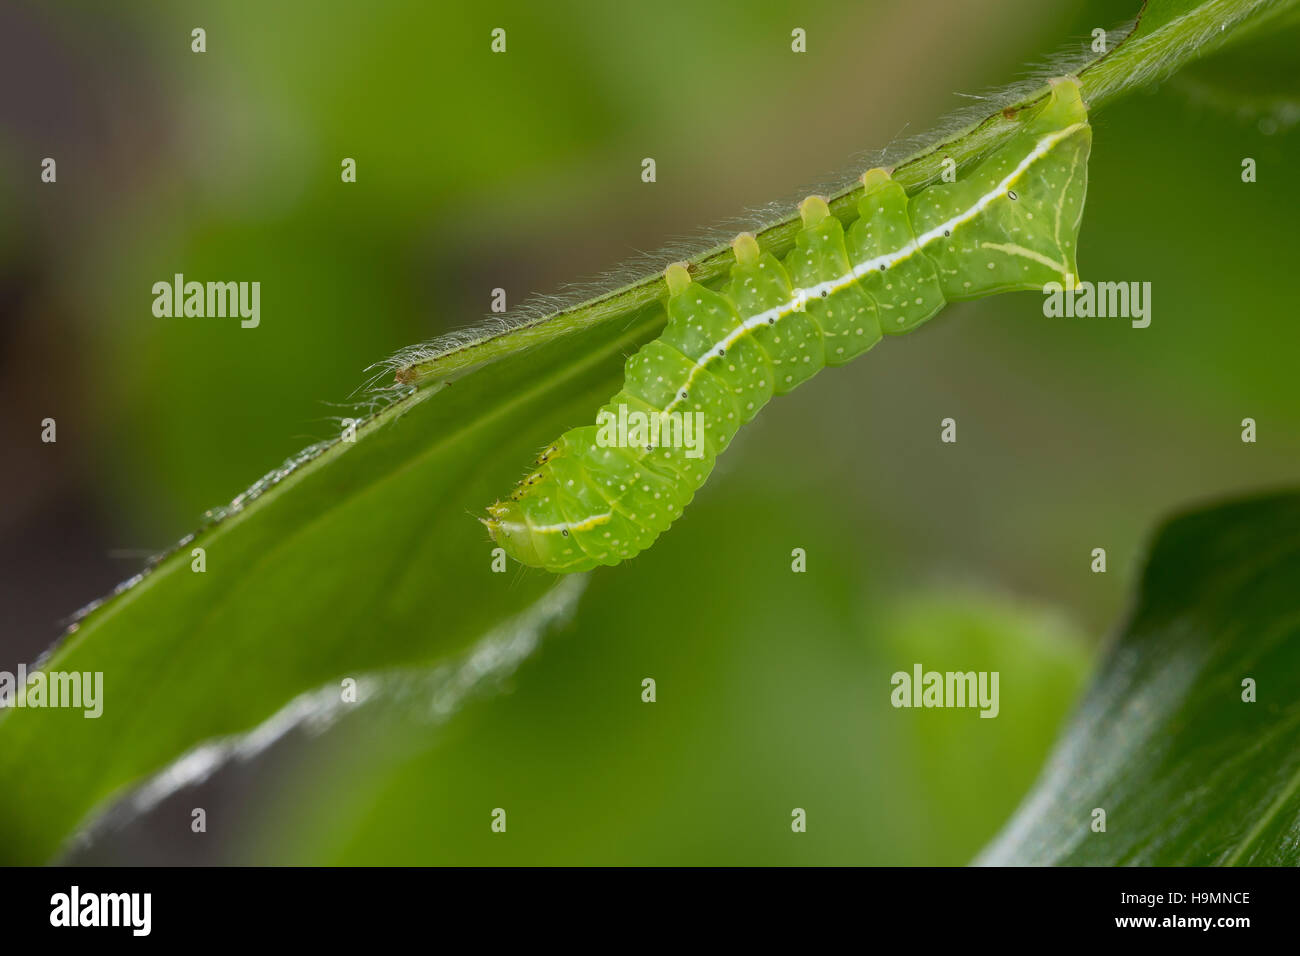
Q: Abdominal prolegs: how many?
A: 4